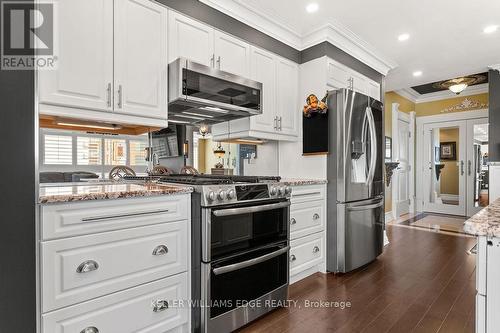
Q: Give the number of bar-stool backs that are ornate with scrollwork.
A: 3